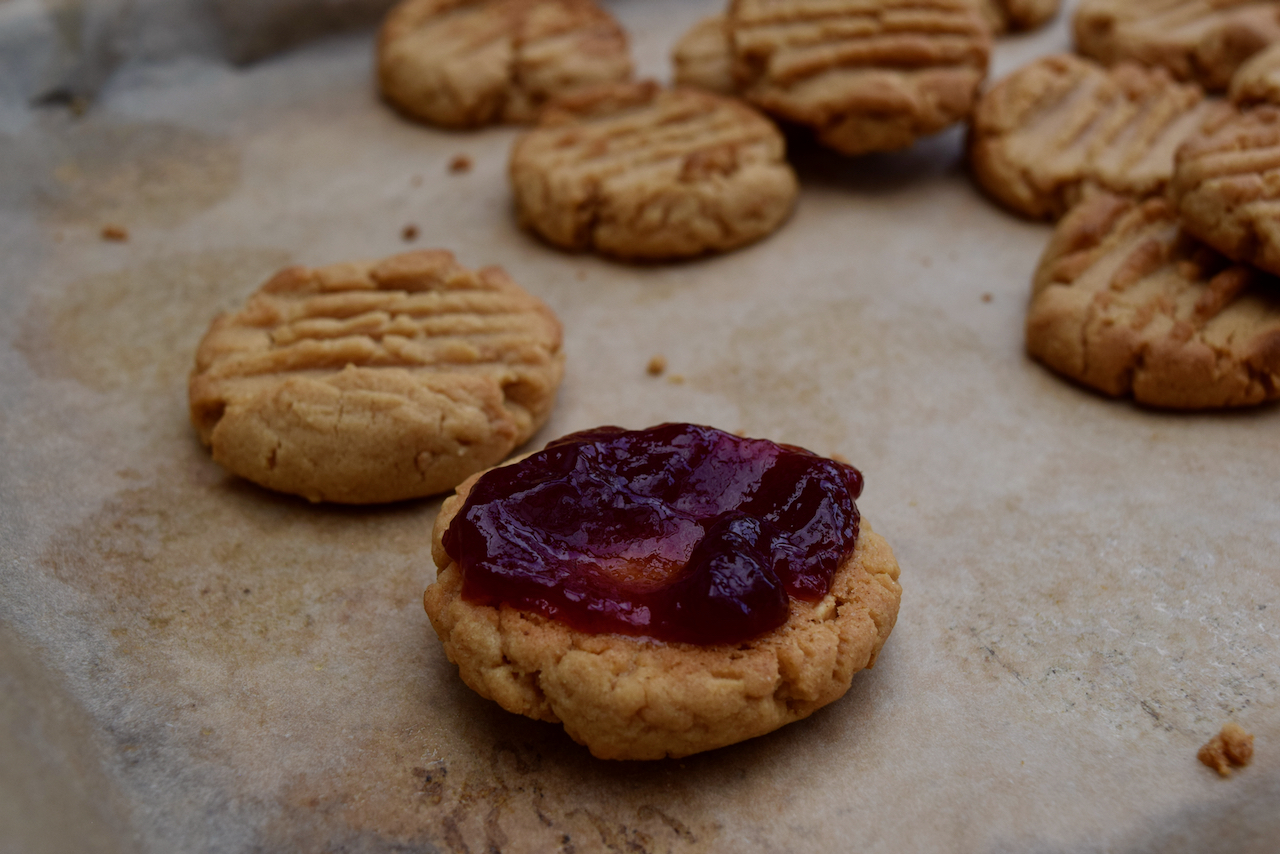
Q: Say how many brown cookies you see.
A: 12